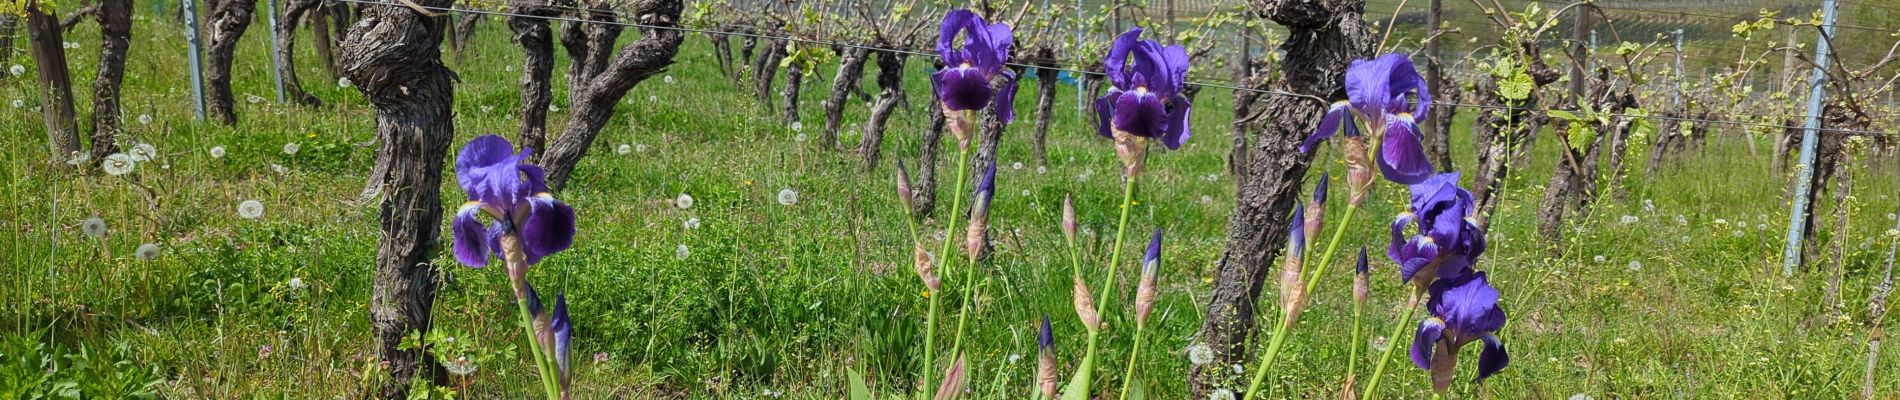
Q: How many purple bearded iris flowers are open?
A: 6